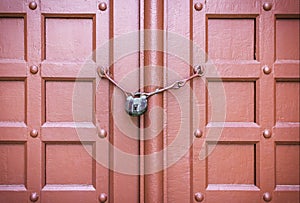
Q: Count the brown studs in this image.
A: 14